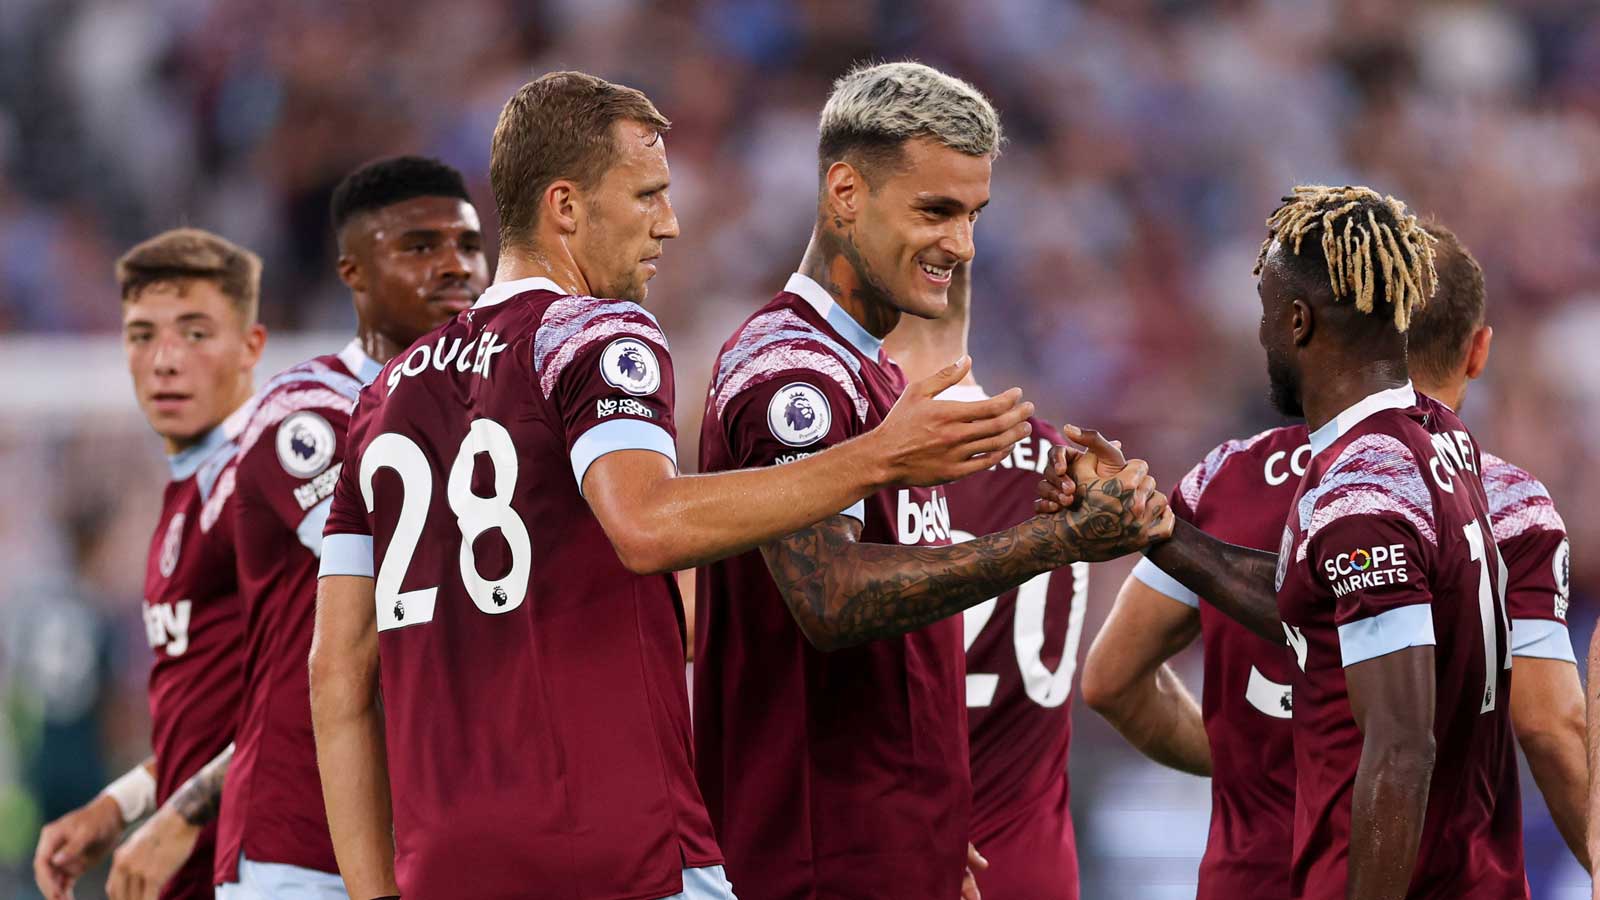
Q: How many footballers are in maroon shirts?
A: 7